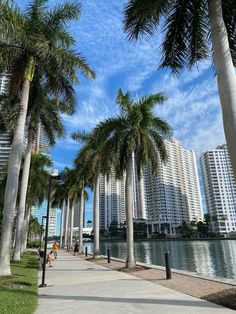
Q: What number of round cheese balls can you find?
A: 0